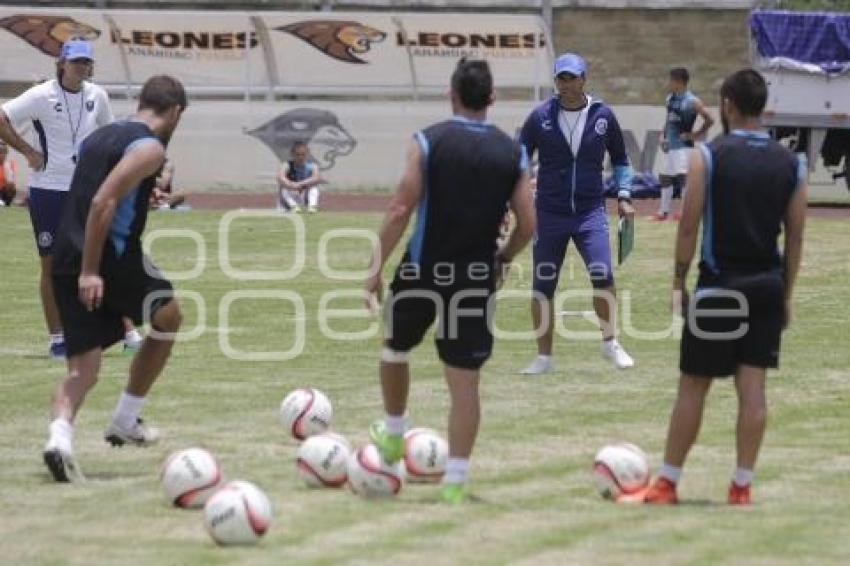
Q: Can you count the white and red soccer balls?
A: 7